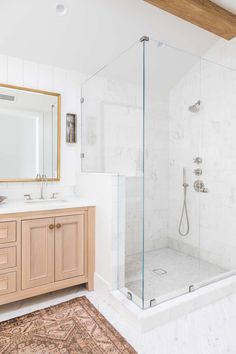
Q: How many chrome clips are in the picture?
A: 6